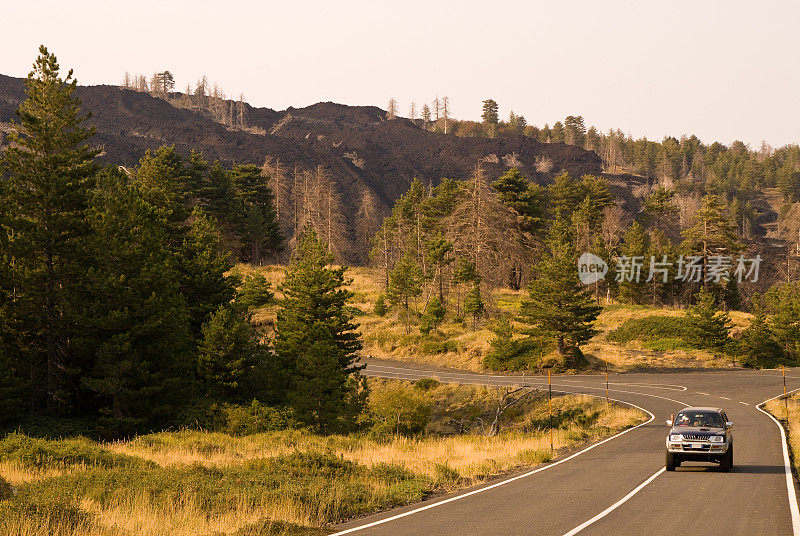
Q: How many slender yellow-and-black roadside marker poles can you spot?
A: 4